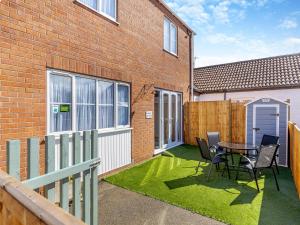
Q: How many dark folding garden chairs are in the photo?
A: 4